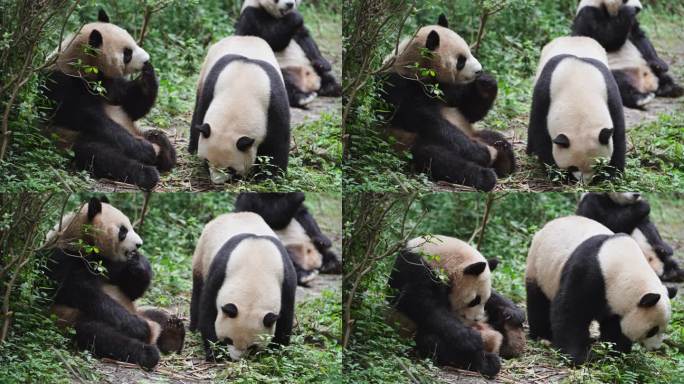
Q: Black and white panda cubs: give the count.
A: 12